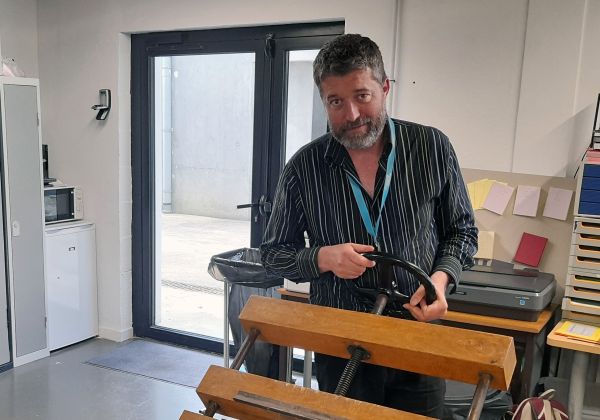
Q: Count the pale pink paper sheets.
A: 3